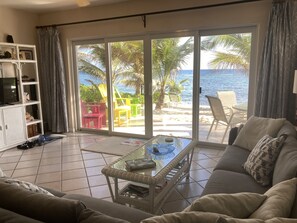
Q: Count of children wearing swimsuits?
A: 0